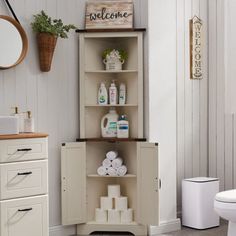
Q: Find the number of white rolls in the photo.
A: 12